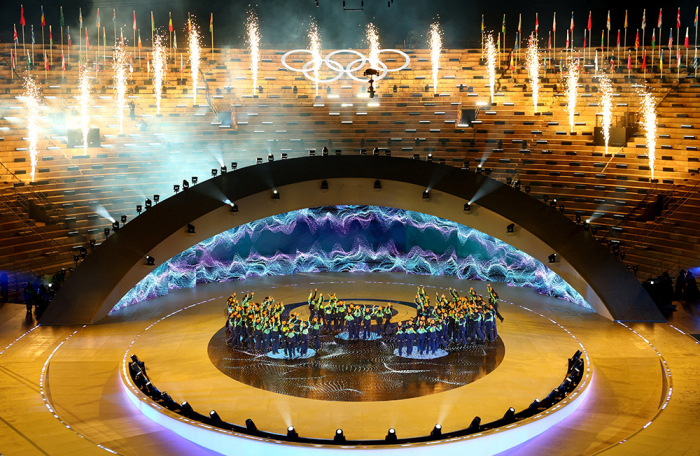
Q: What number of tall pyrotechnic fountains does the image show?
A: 14